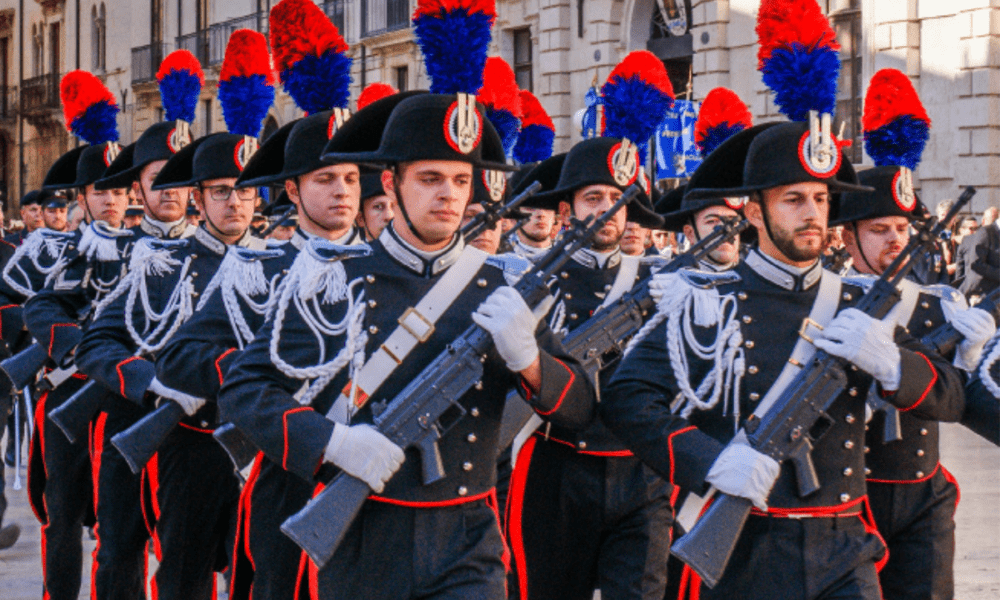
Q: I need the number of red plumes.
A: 12